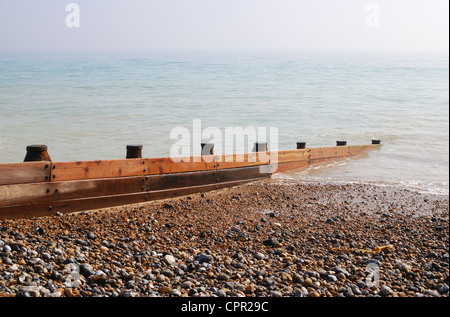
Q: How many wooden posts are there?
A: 7